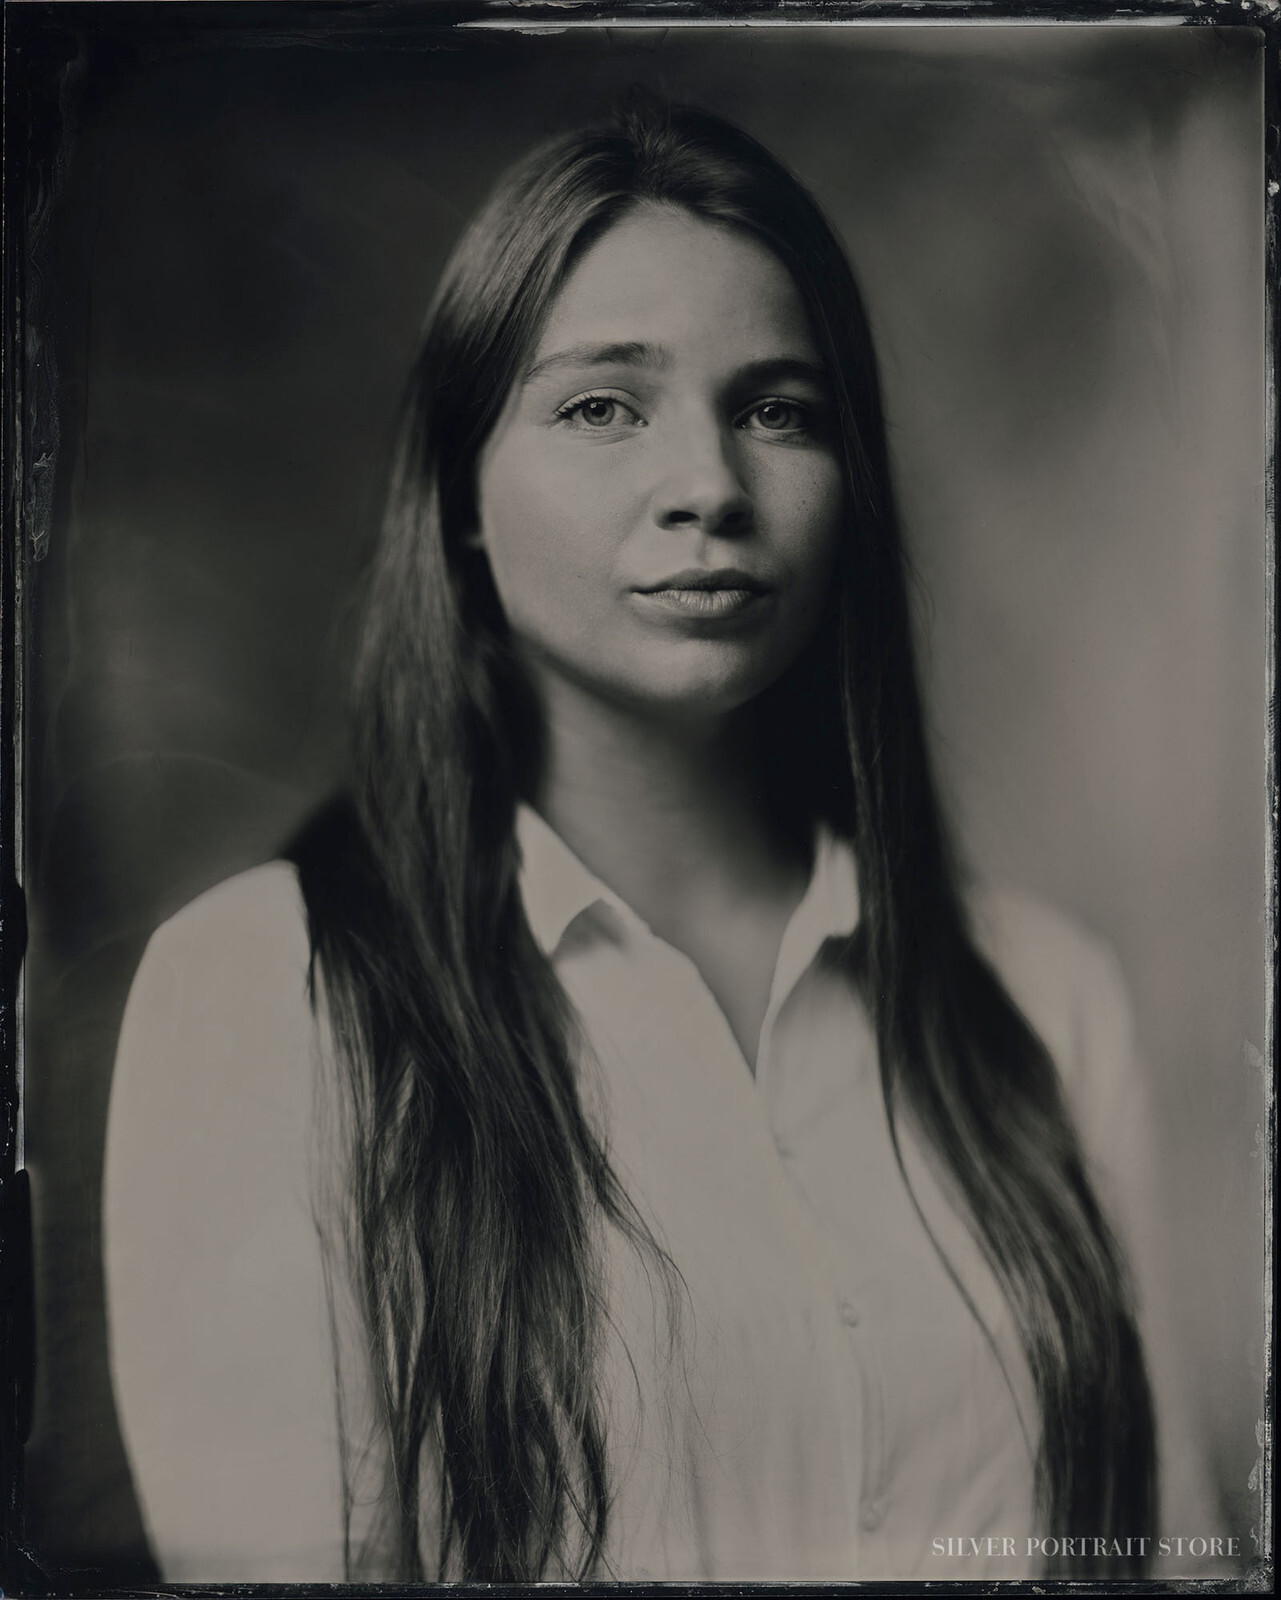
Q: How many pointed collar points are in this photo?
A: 2